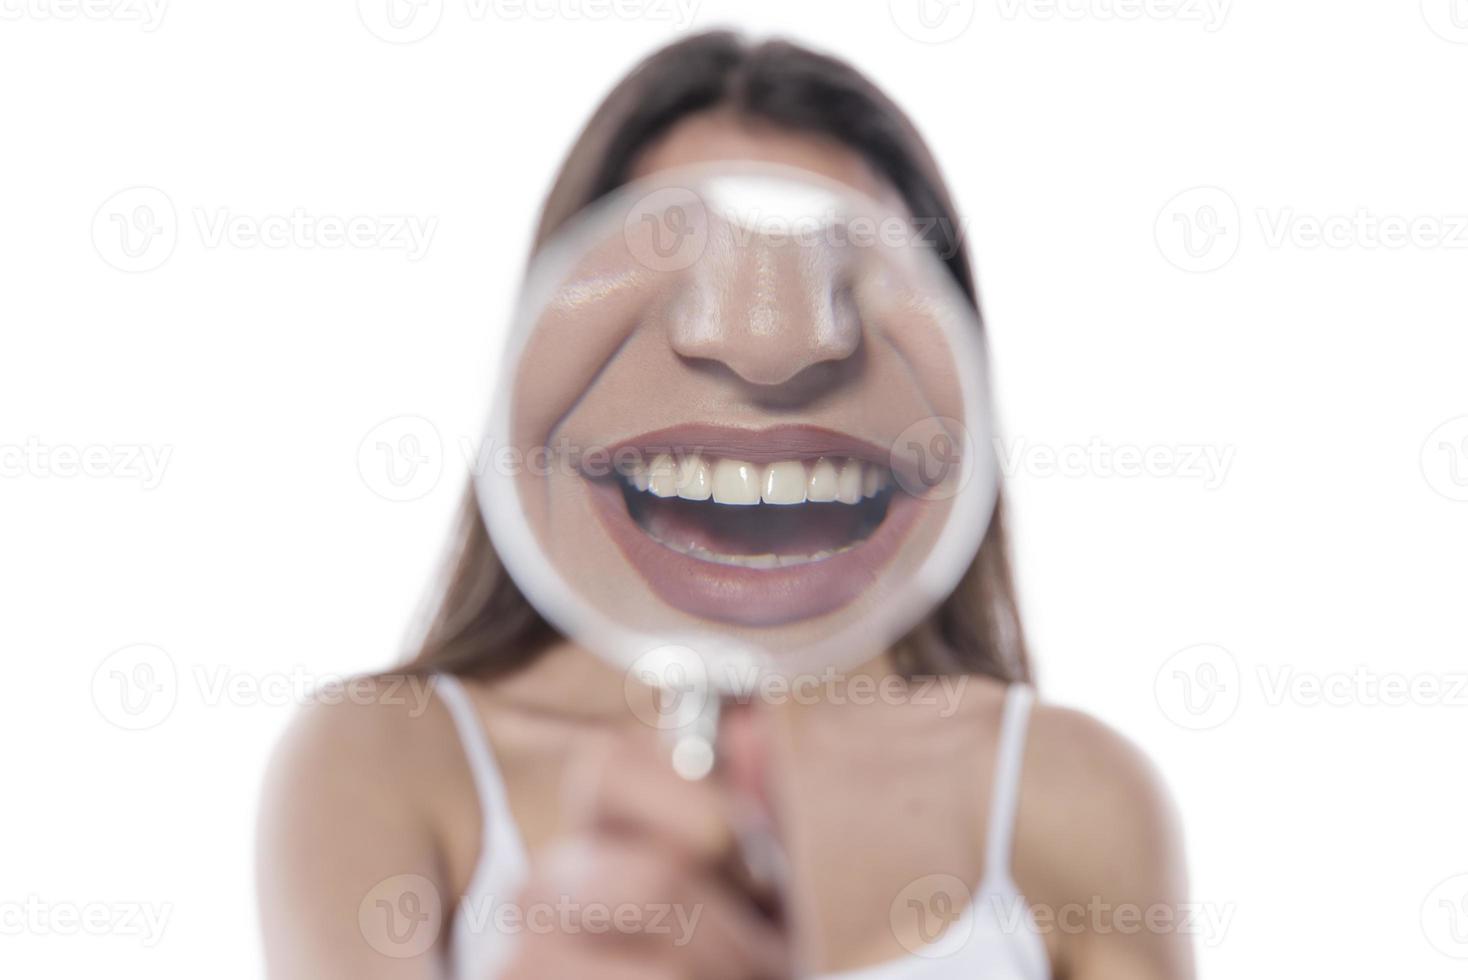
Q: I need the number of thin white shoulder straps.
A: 2